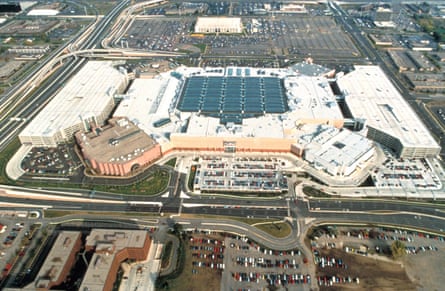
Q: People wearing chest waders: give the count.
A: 0